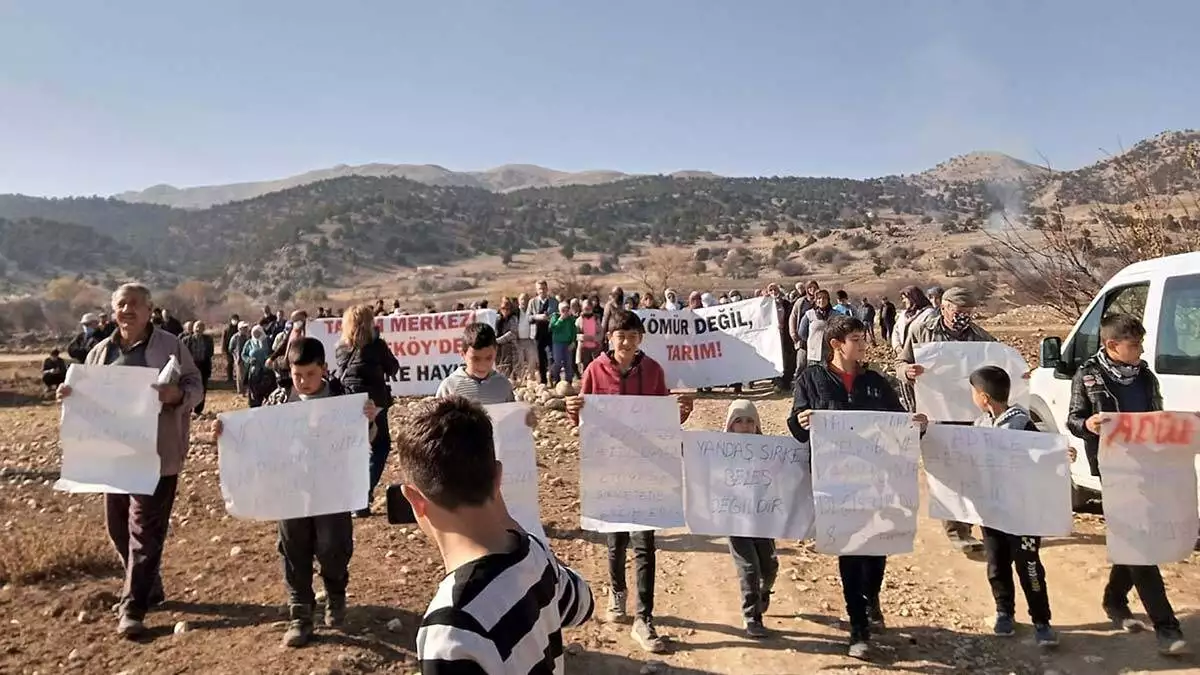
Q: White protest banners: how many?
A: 11